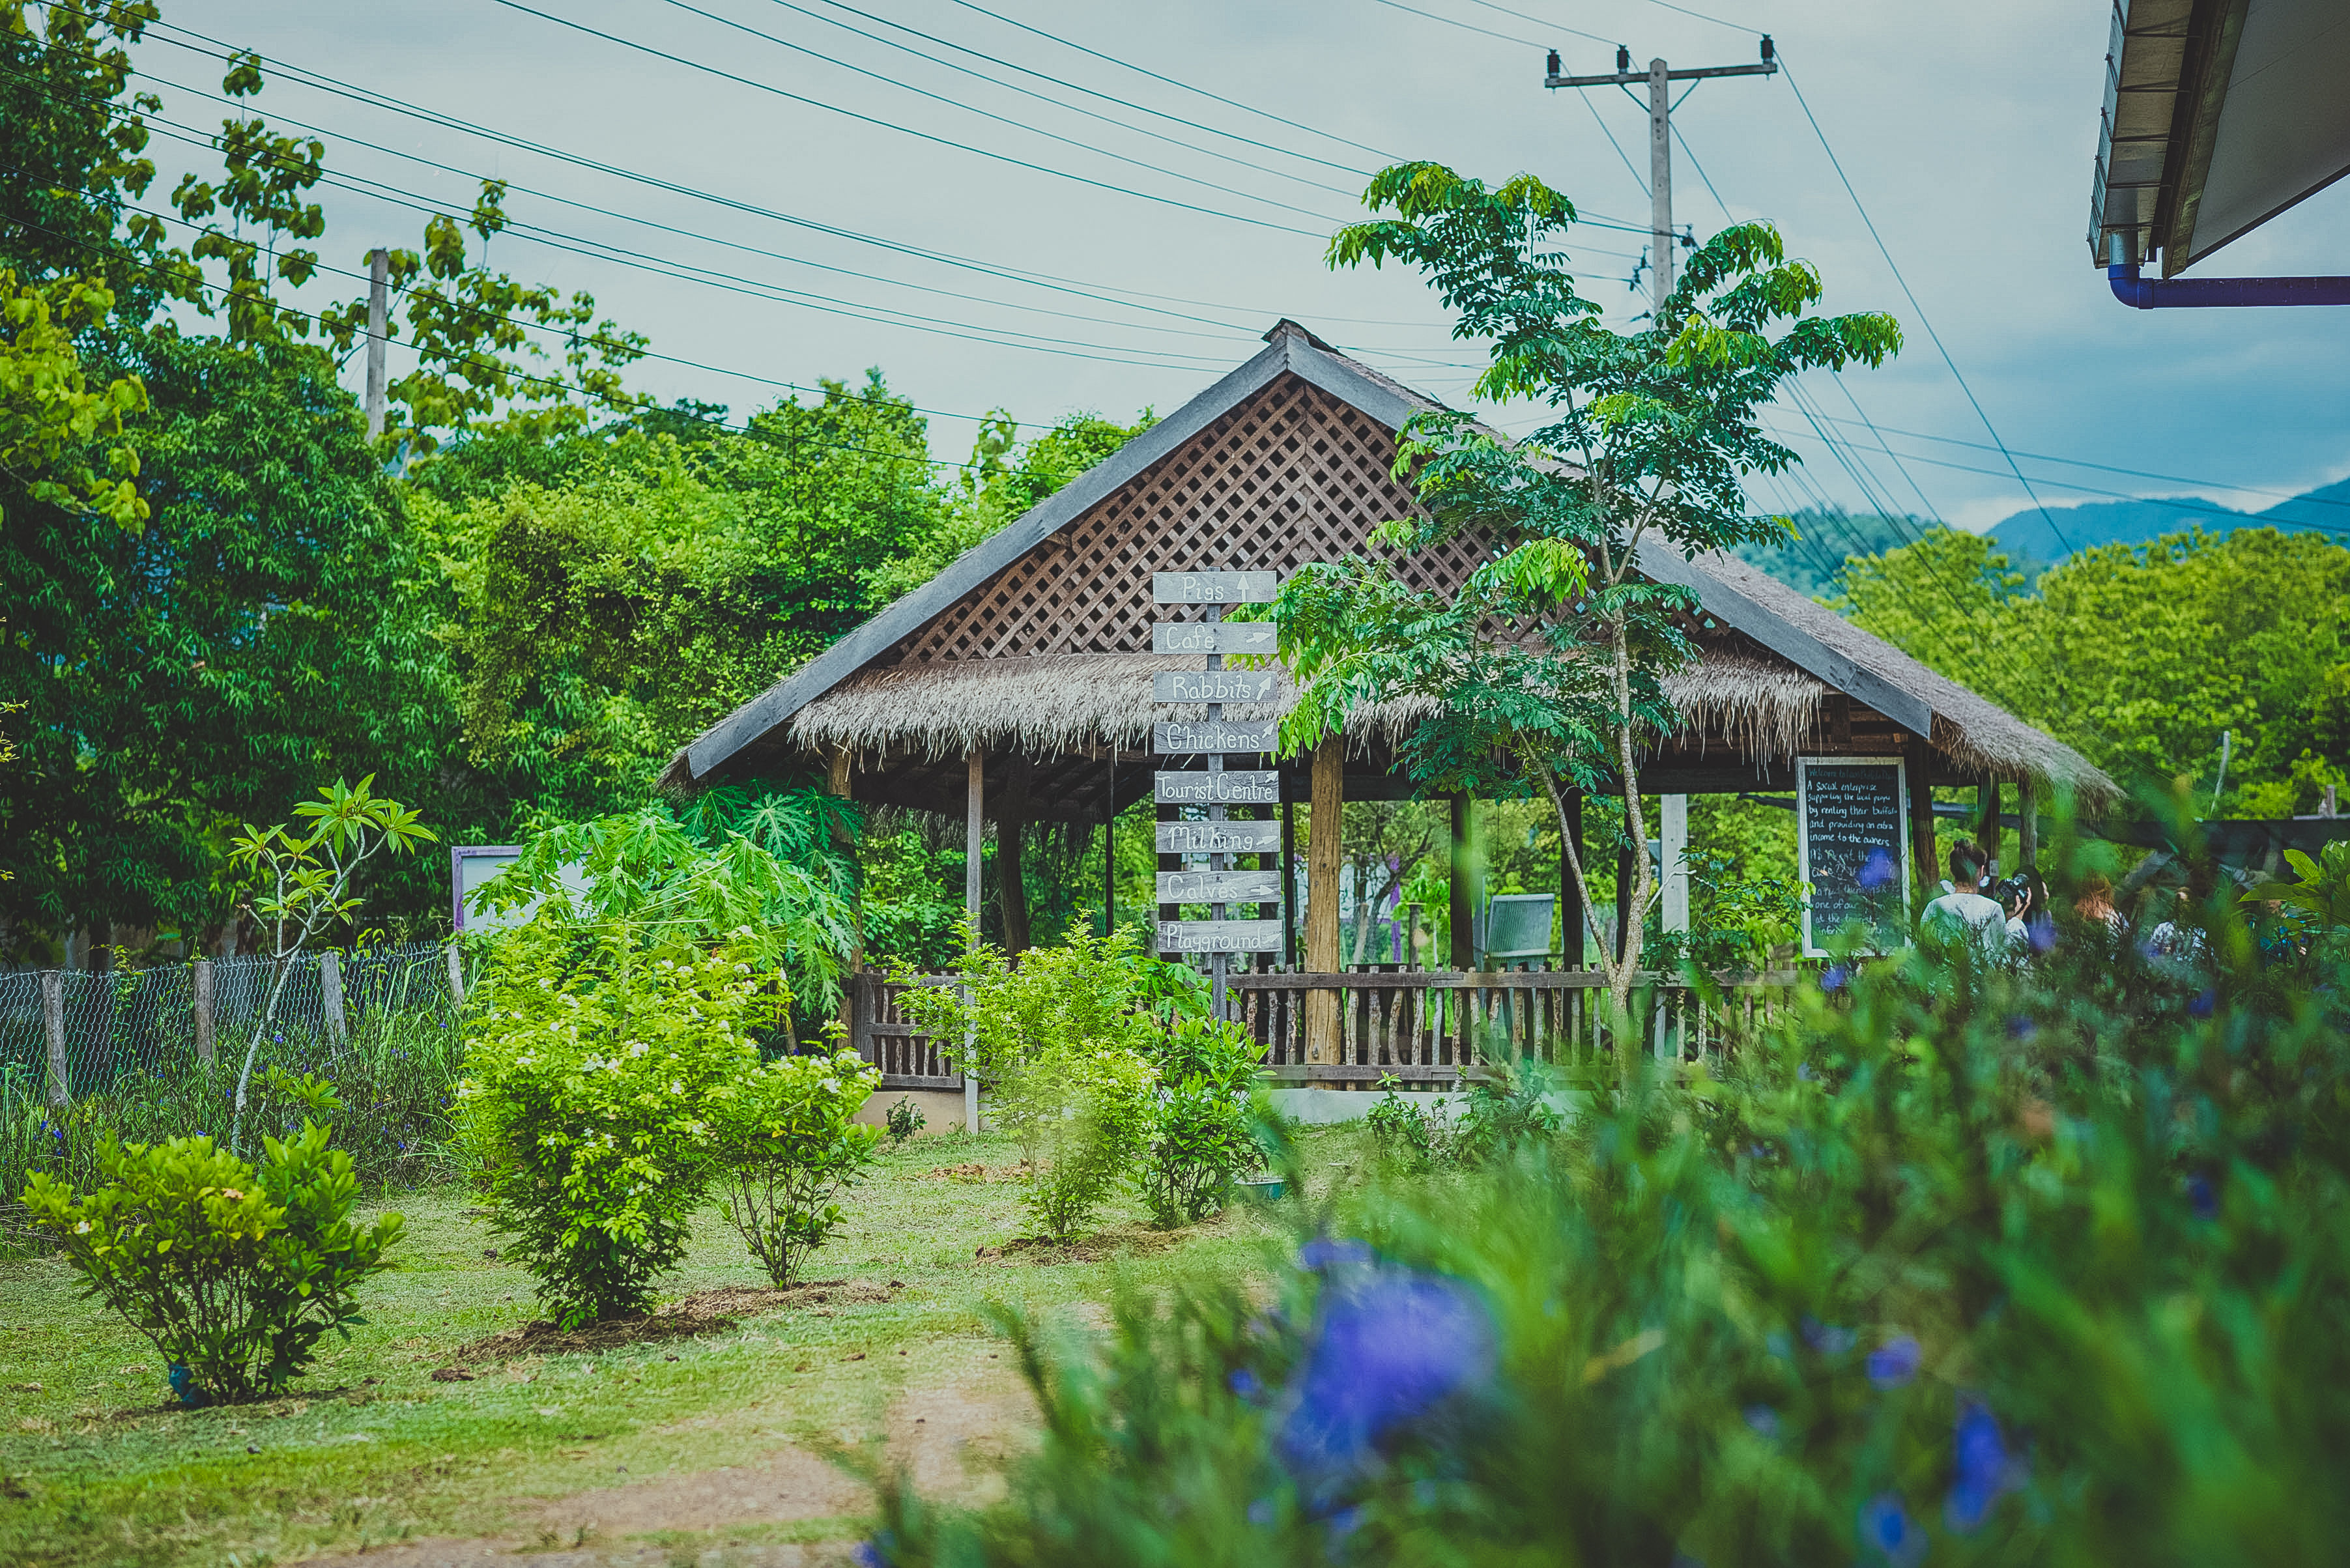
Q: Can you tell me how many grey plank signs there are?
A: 8